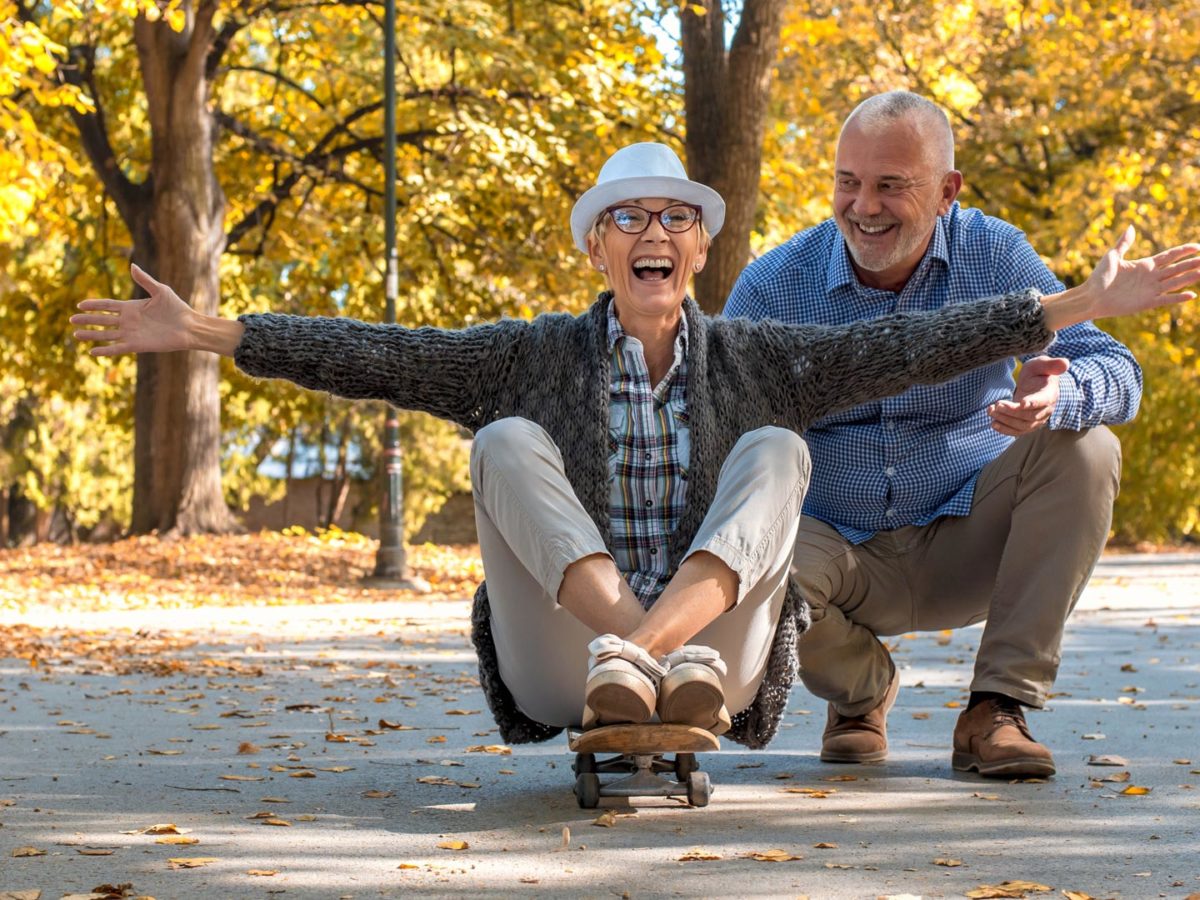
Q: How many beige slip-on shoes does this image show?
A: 2